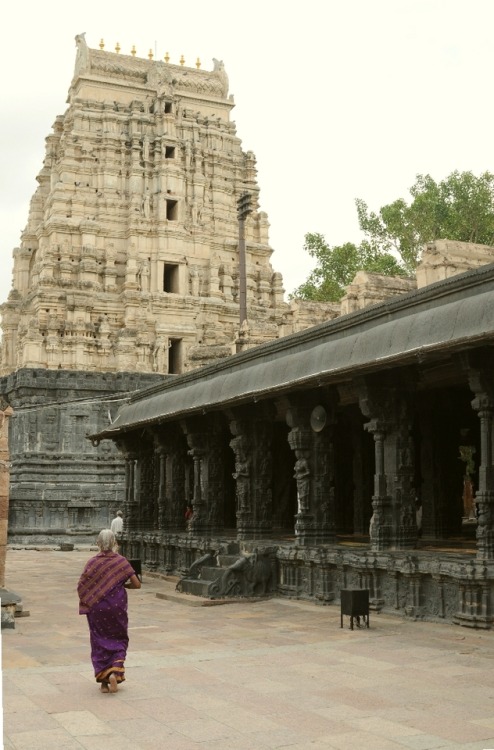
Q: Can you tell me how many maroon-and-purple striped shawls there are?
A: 1